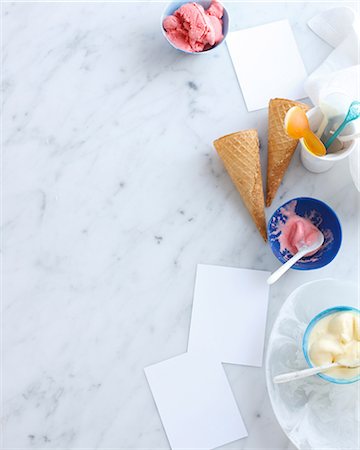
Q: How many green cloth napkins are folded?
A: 0